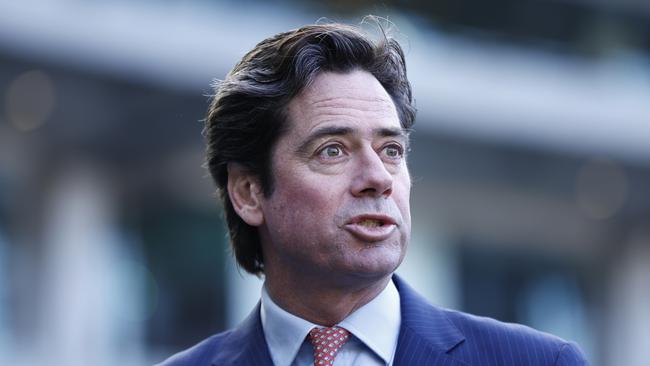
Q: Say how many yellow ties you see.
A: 0